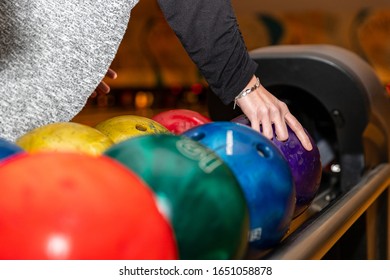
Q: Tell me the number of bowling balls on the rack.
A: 8